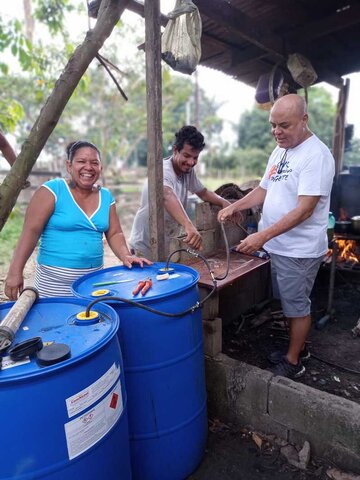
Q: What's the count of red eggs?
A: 0